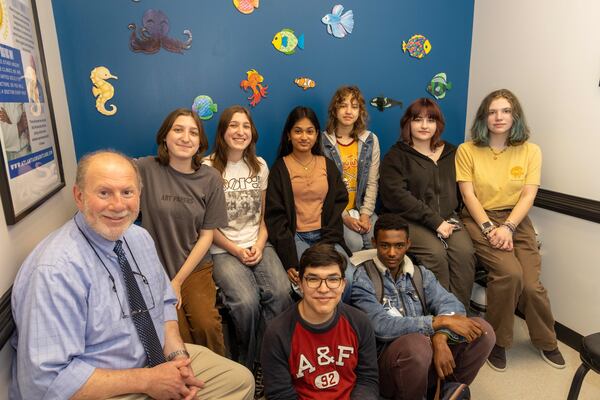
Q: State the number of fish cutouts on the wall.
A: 8